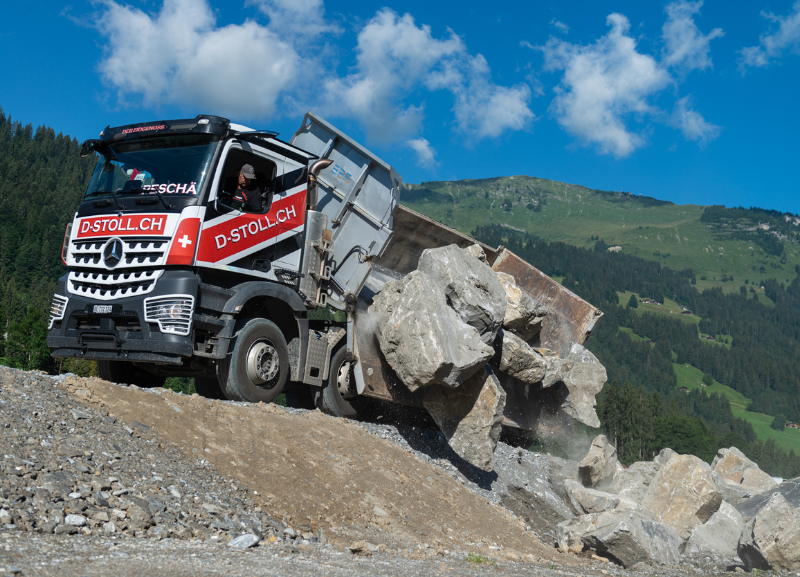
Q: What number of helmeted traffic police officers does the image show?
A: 0